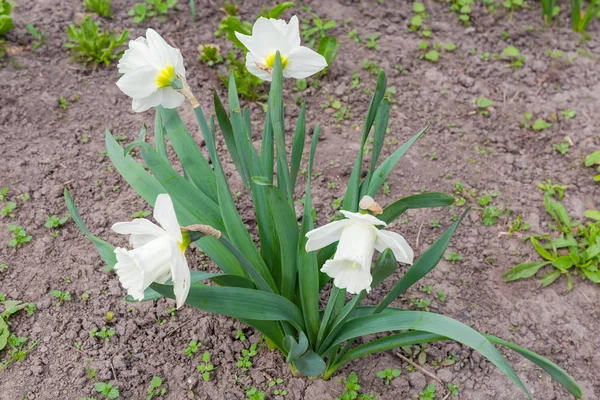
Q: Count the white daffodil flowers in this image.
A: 4